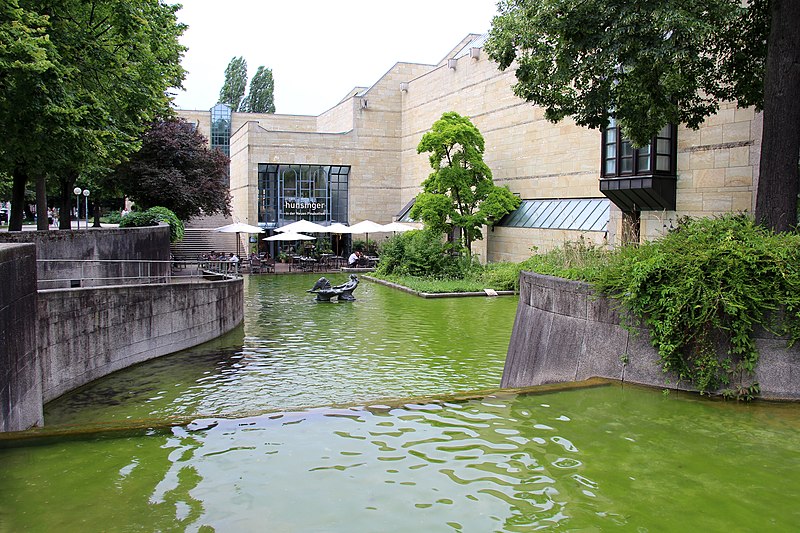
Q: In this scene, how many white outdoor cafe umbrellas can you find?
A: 6